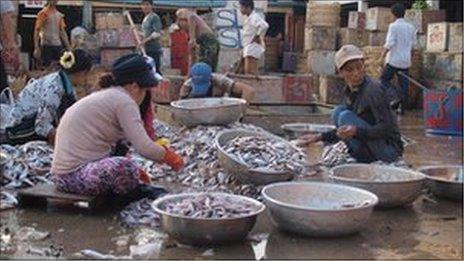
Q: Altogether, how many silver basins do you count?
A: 7